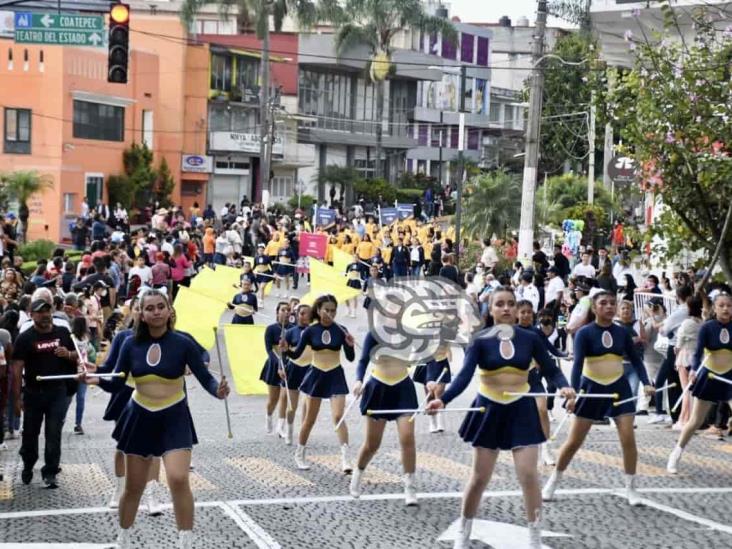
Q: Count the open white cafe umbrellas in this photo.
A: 0